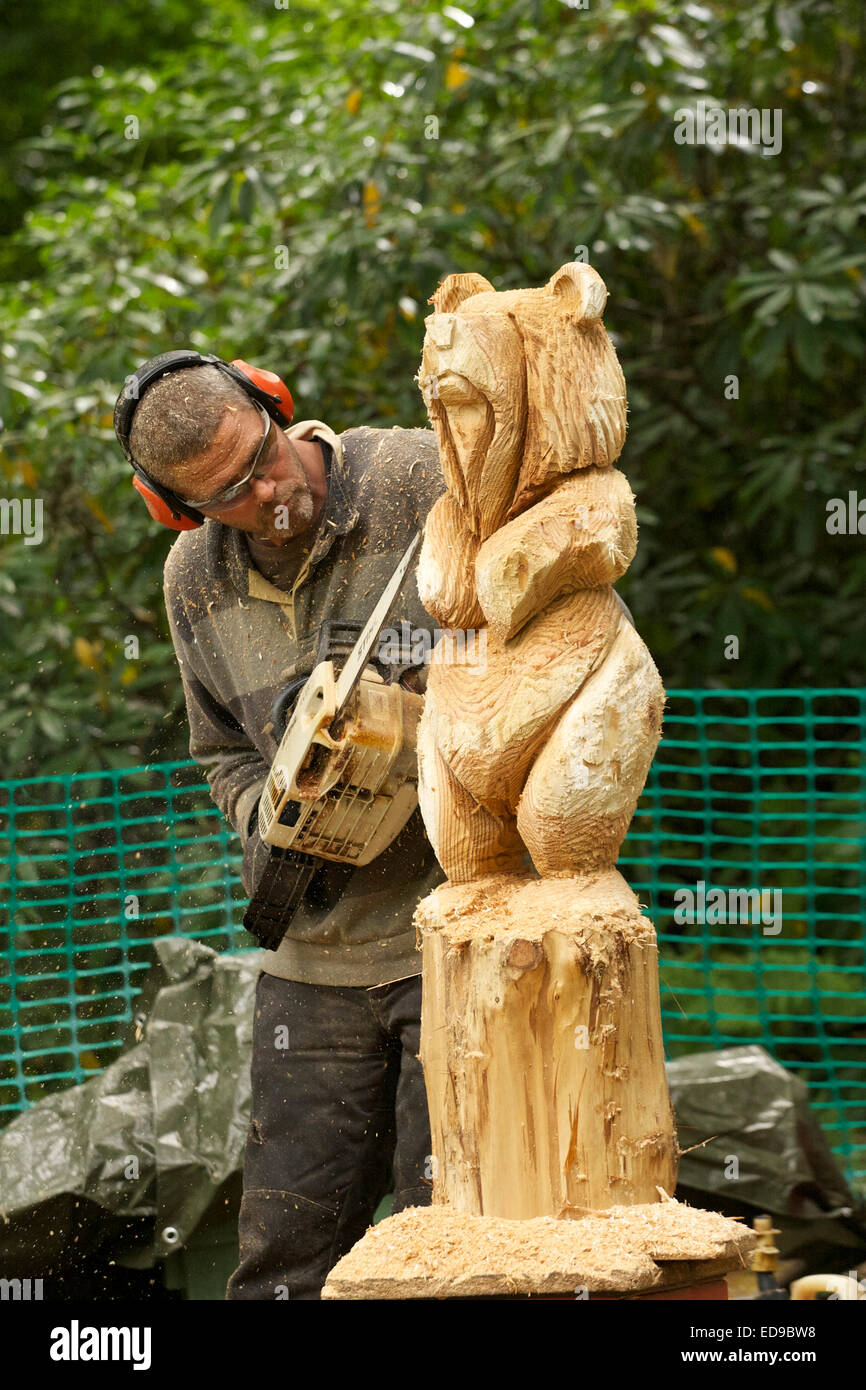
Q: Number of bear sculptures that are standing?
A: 1